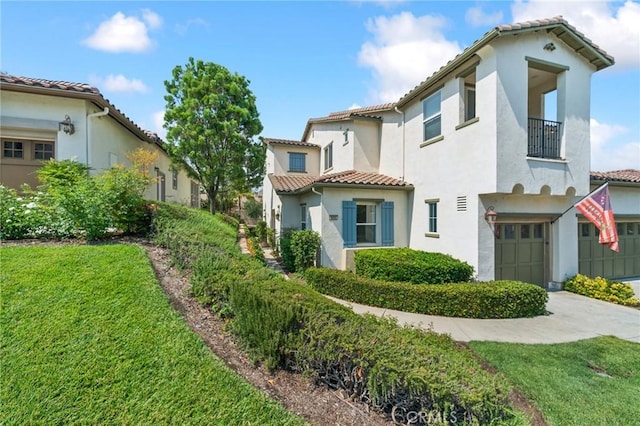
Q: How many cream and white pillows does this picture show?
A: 0